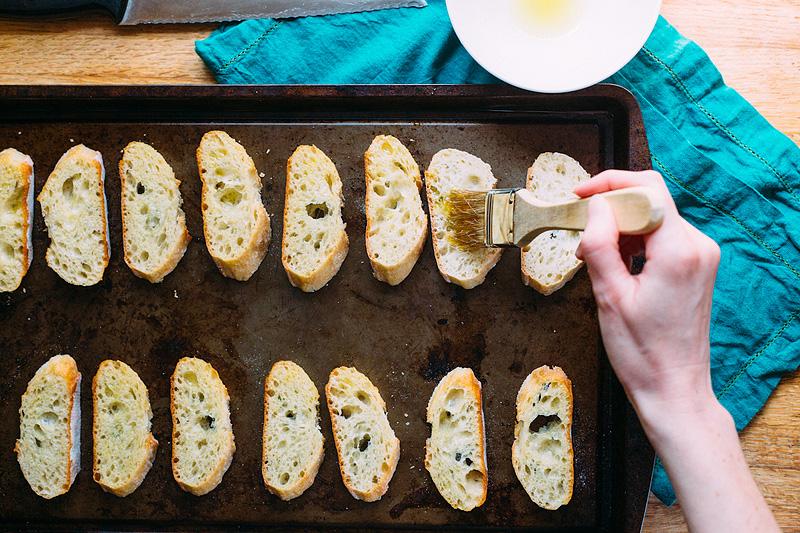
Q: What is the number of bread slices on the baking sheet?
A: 15